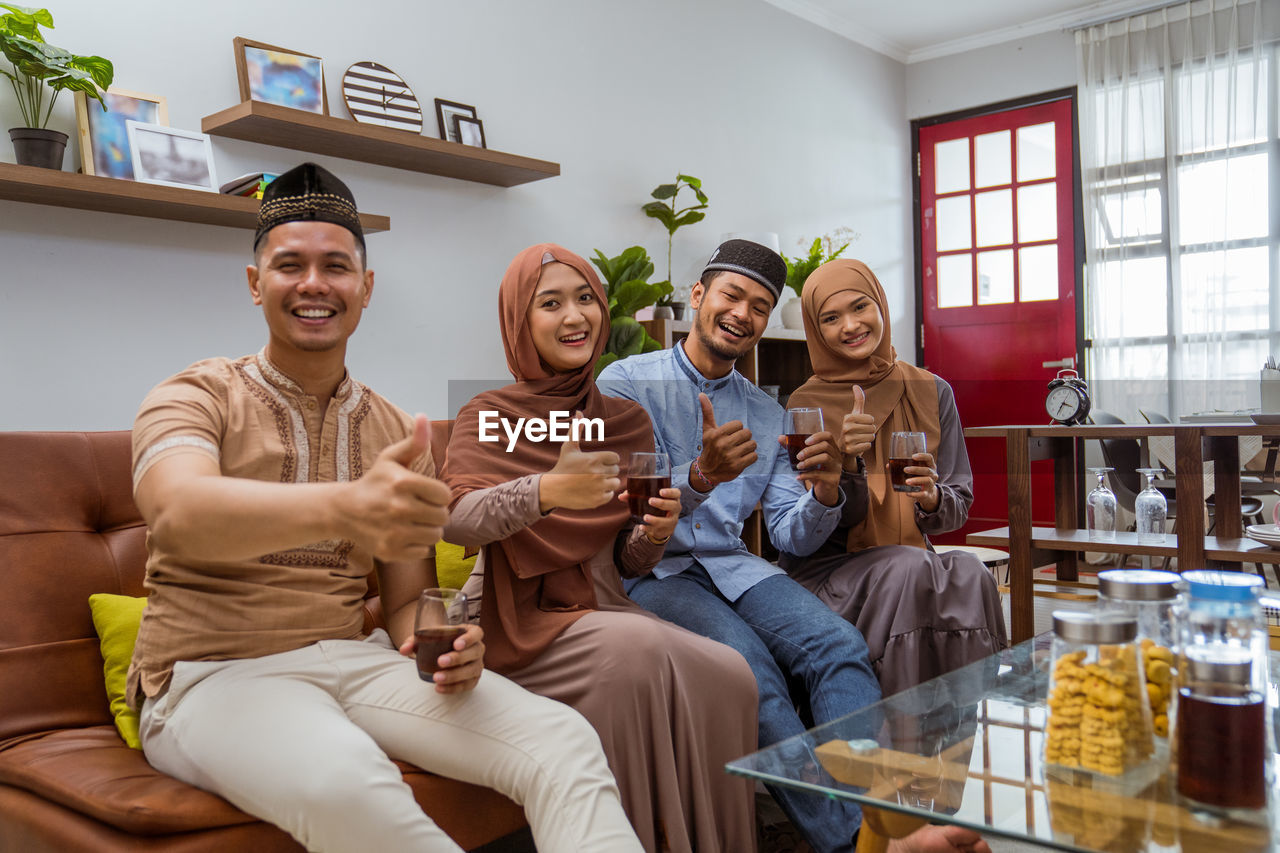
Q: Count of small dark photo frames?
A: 2